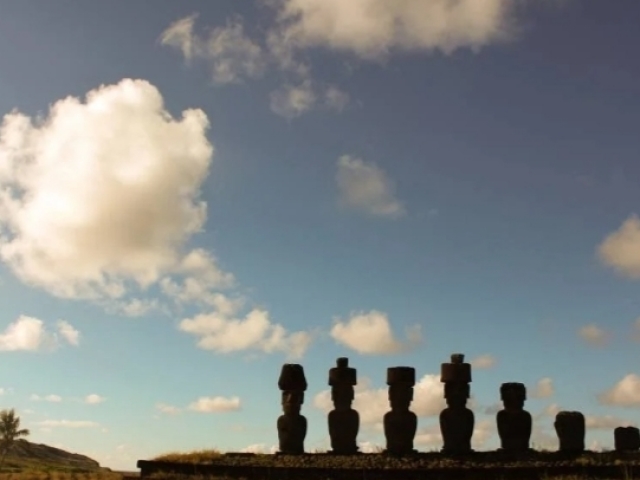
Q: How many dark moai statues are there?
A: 7